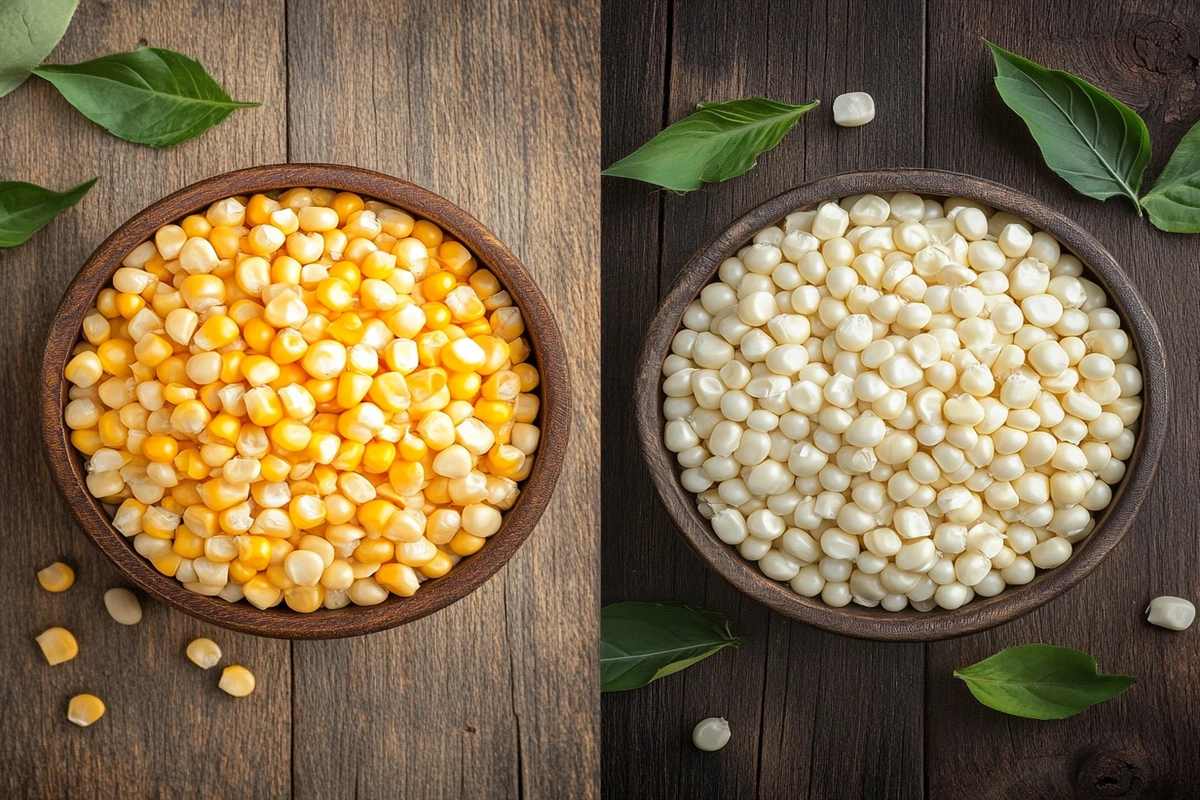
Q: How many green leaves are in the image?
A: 8